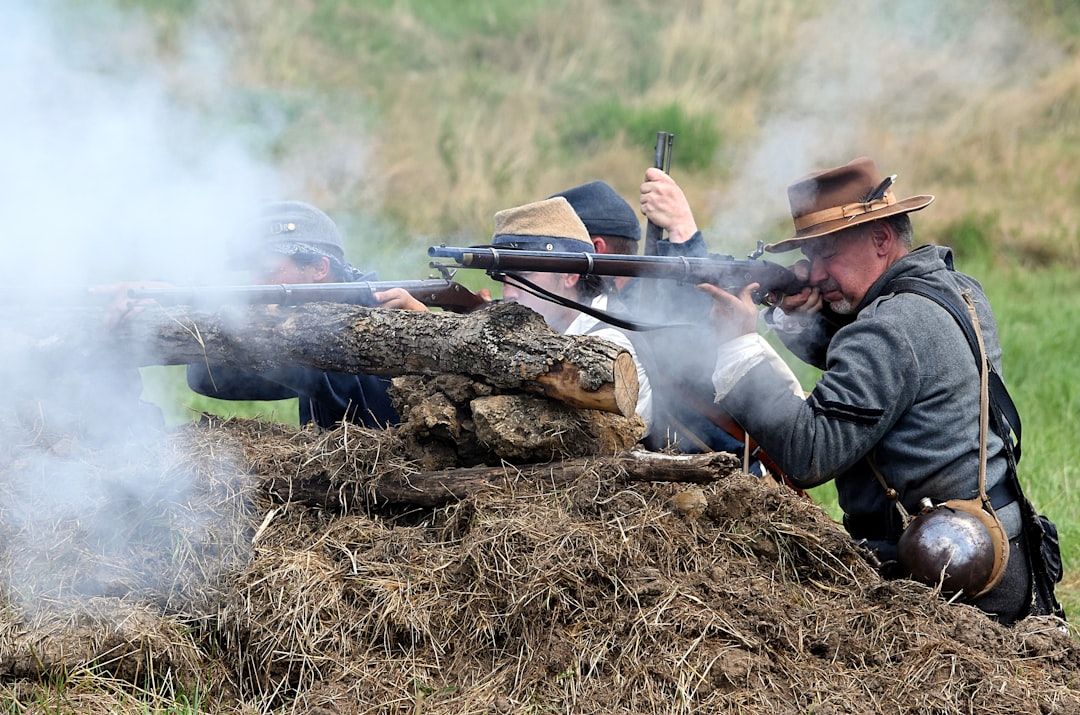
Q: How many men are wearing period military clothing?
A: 4